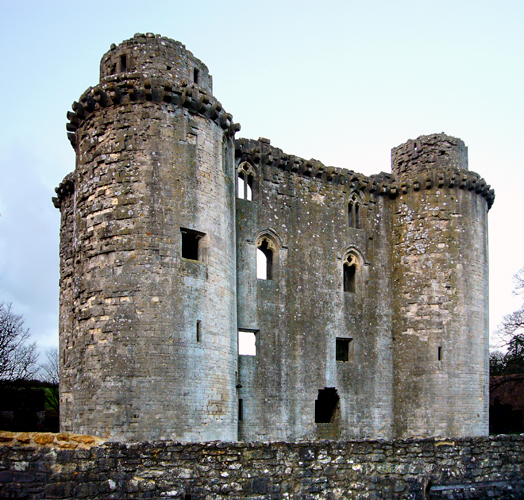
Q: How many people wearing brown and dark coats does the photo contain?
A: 0